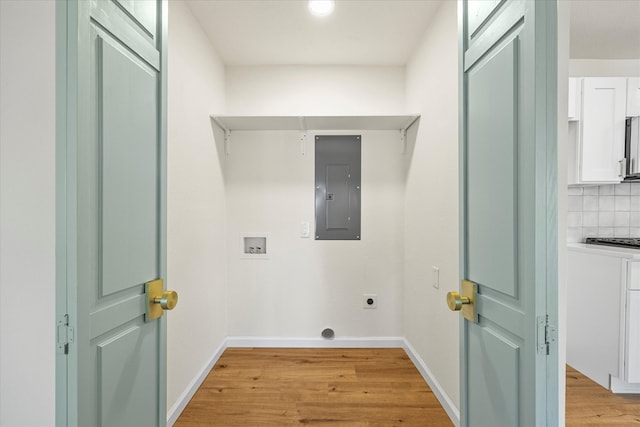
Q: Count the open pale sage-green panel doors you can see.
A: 2